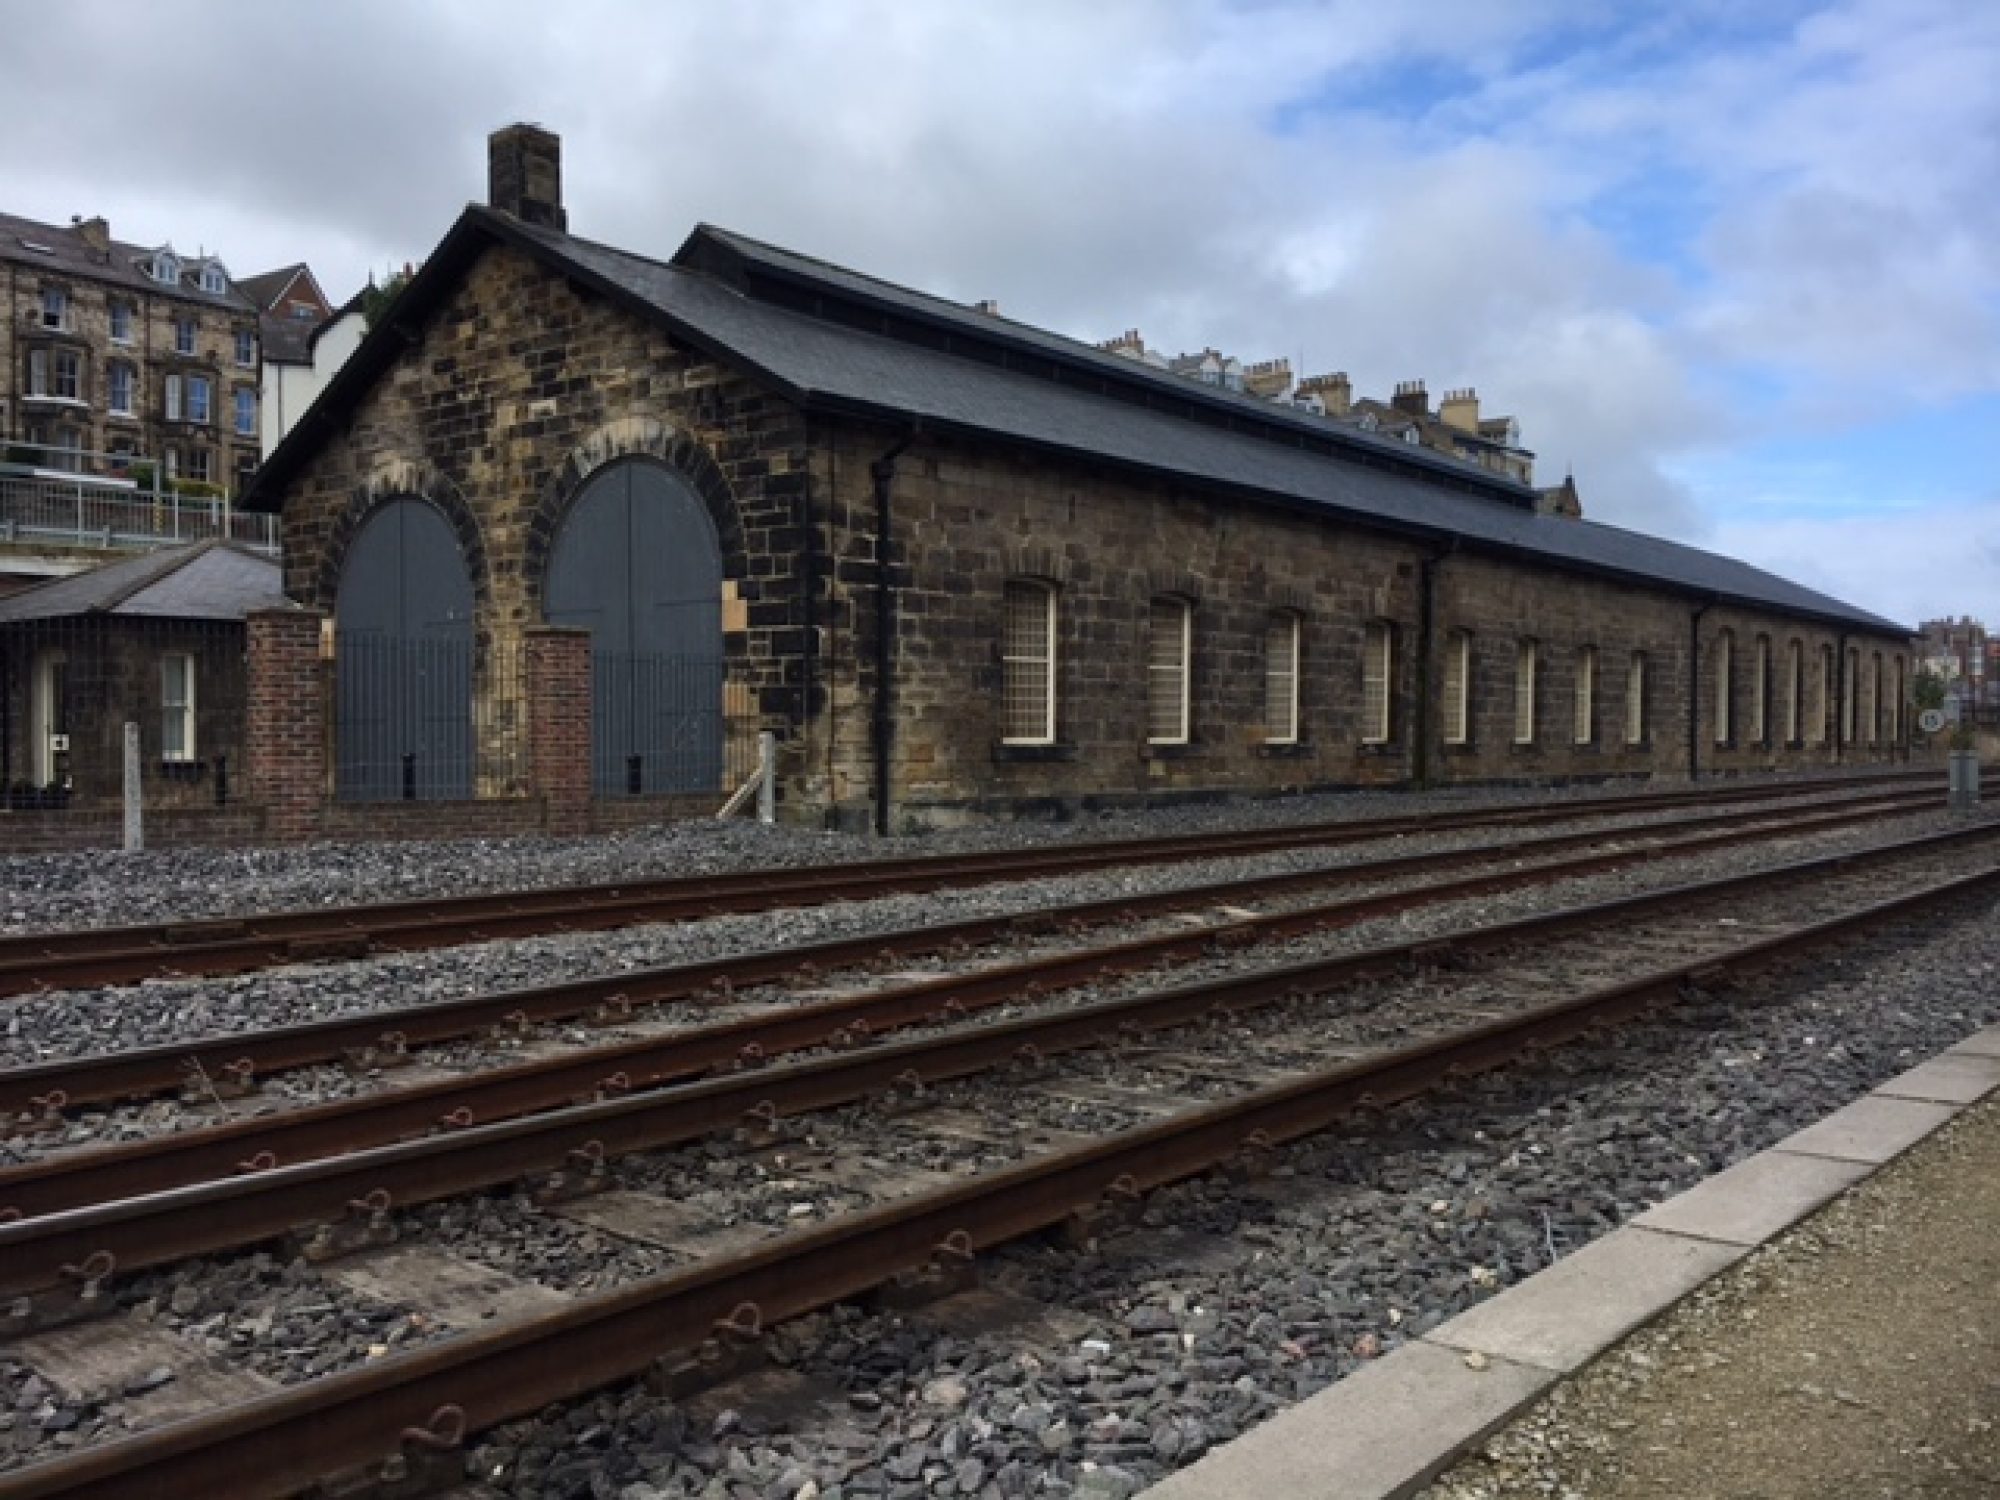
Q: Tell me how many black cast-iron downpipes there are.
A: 4